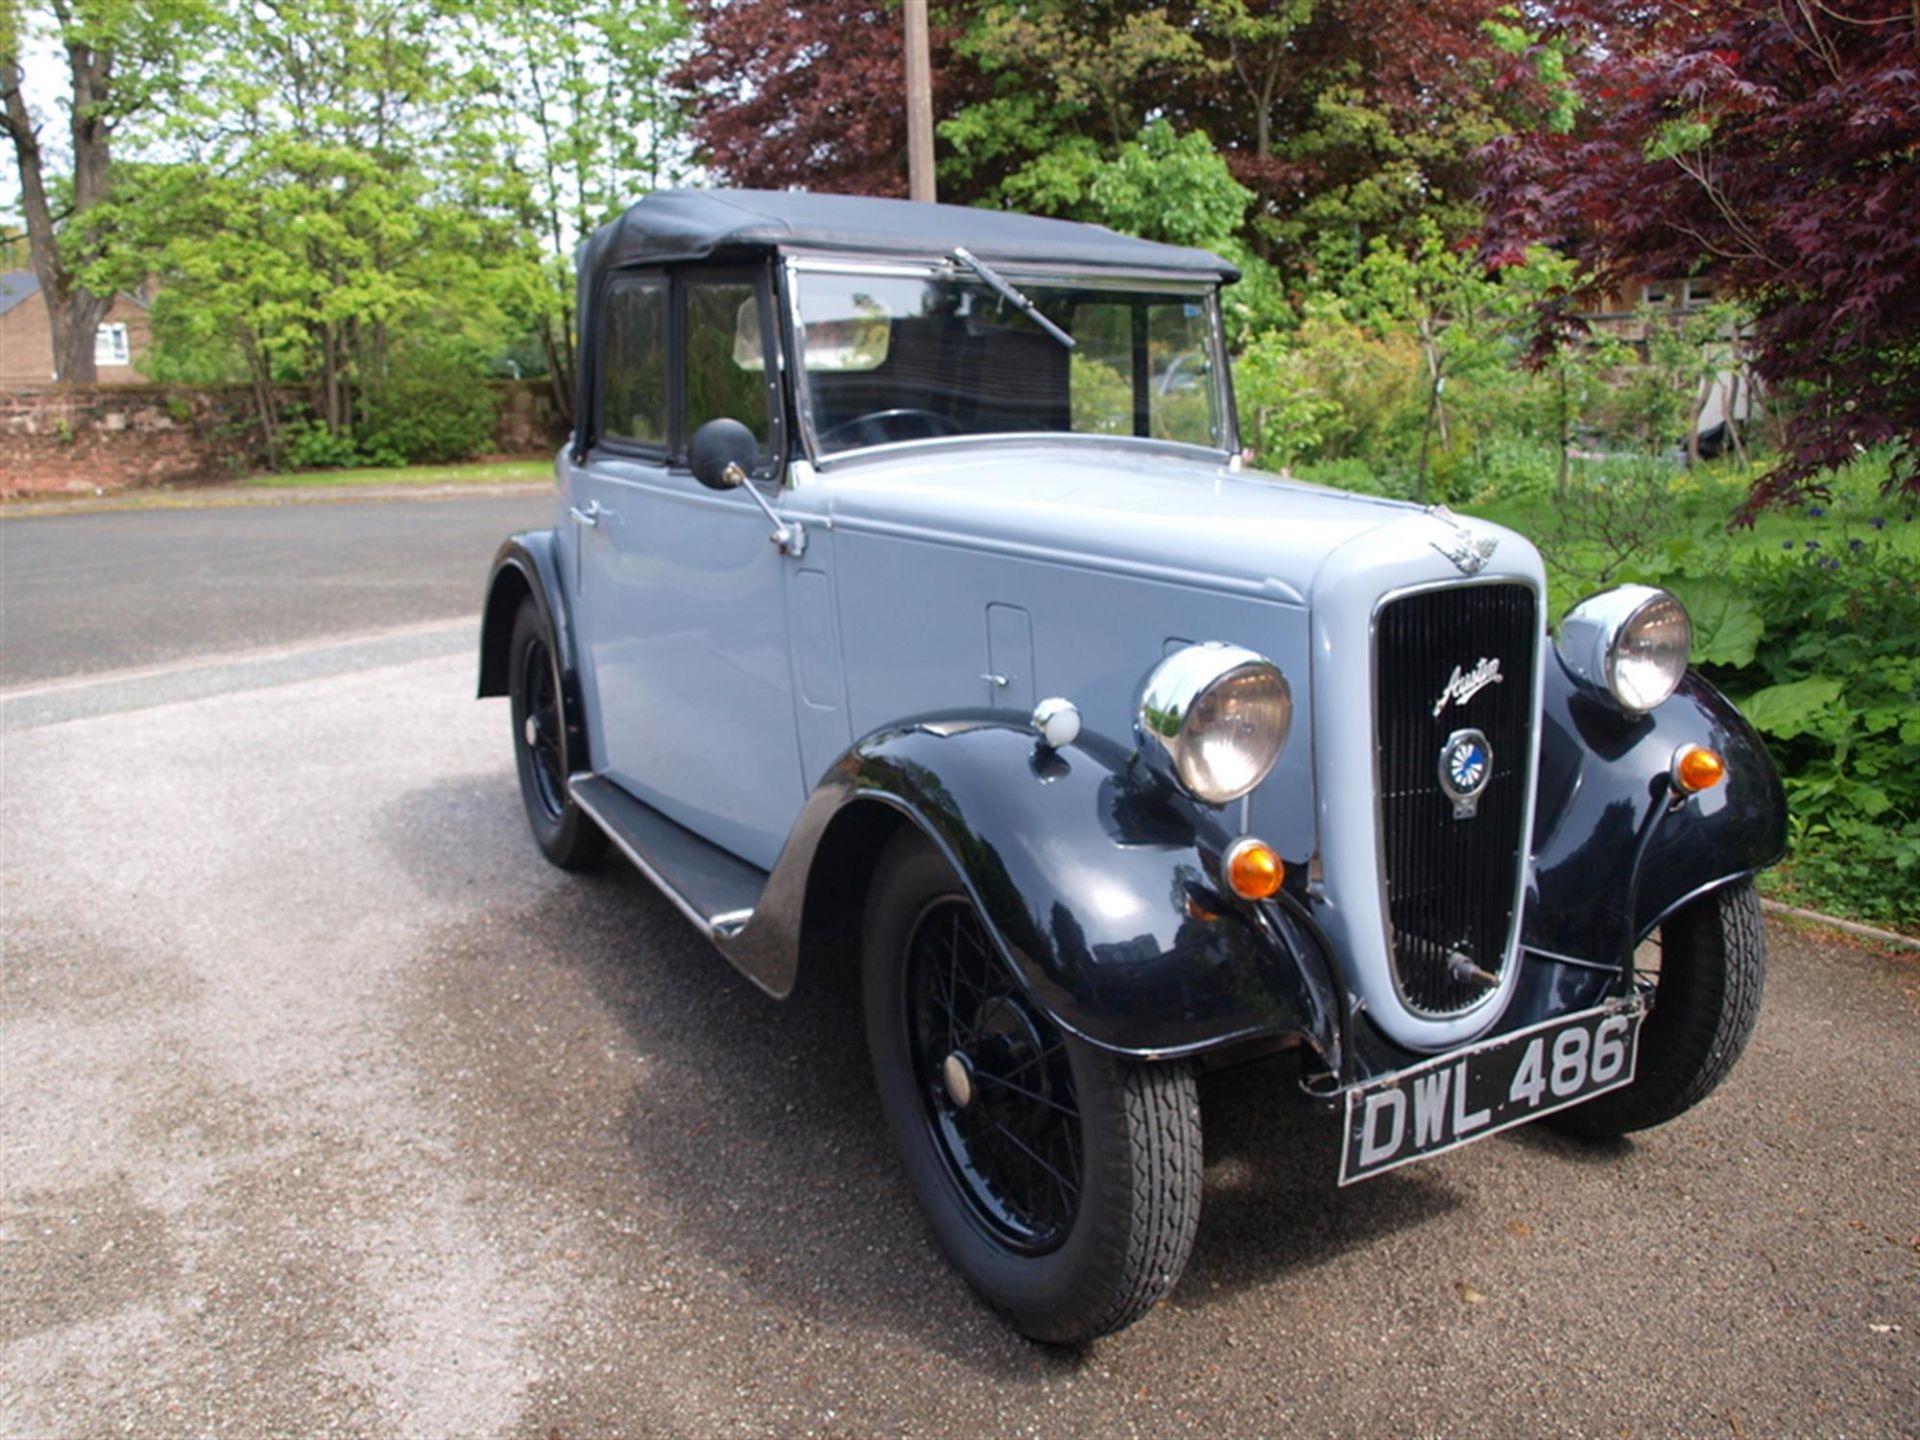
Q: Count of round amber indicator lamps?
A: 2